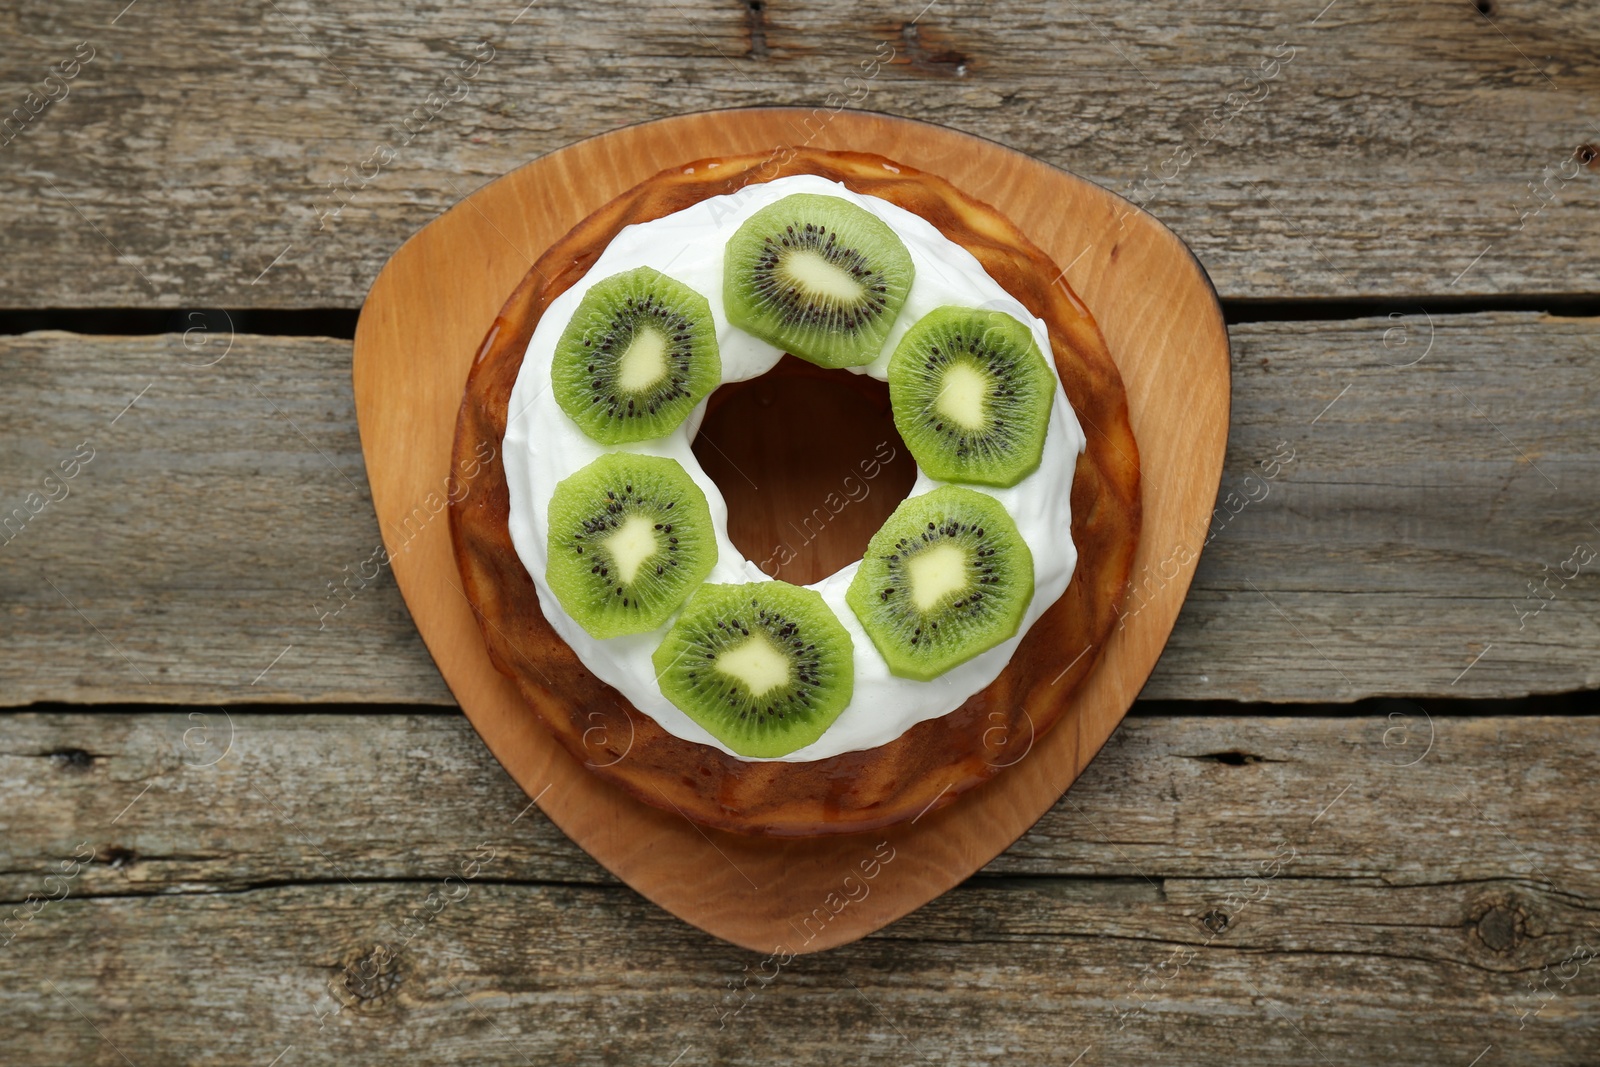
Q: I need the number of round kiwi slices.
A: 6